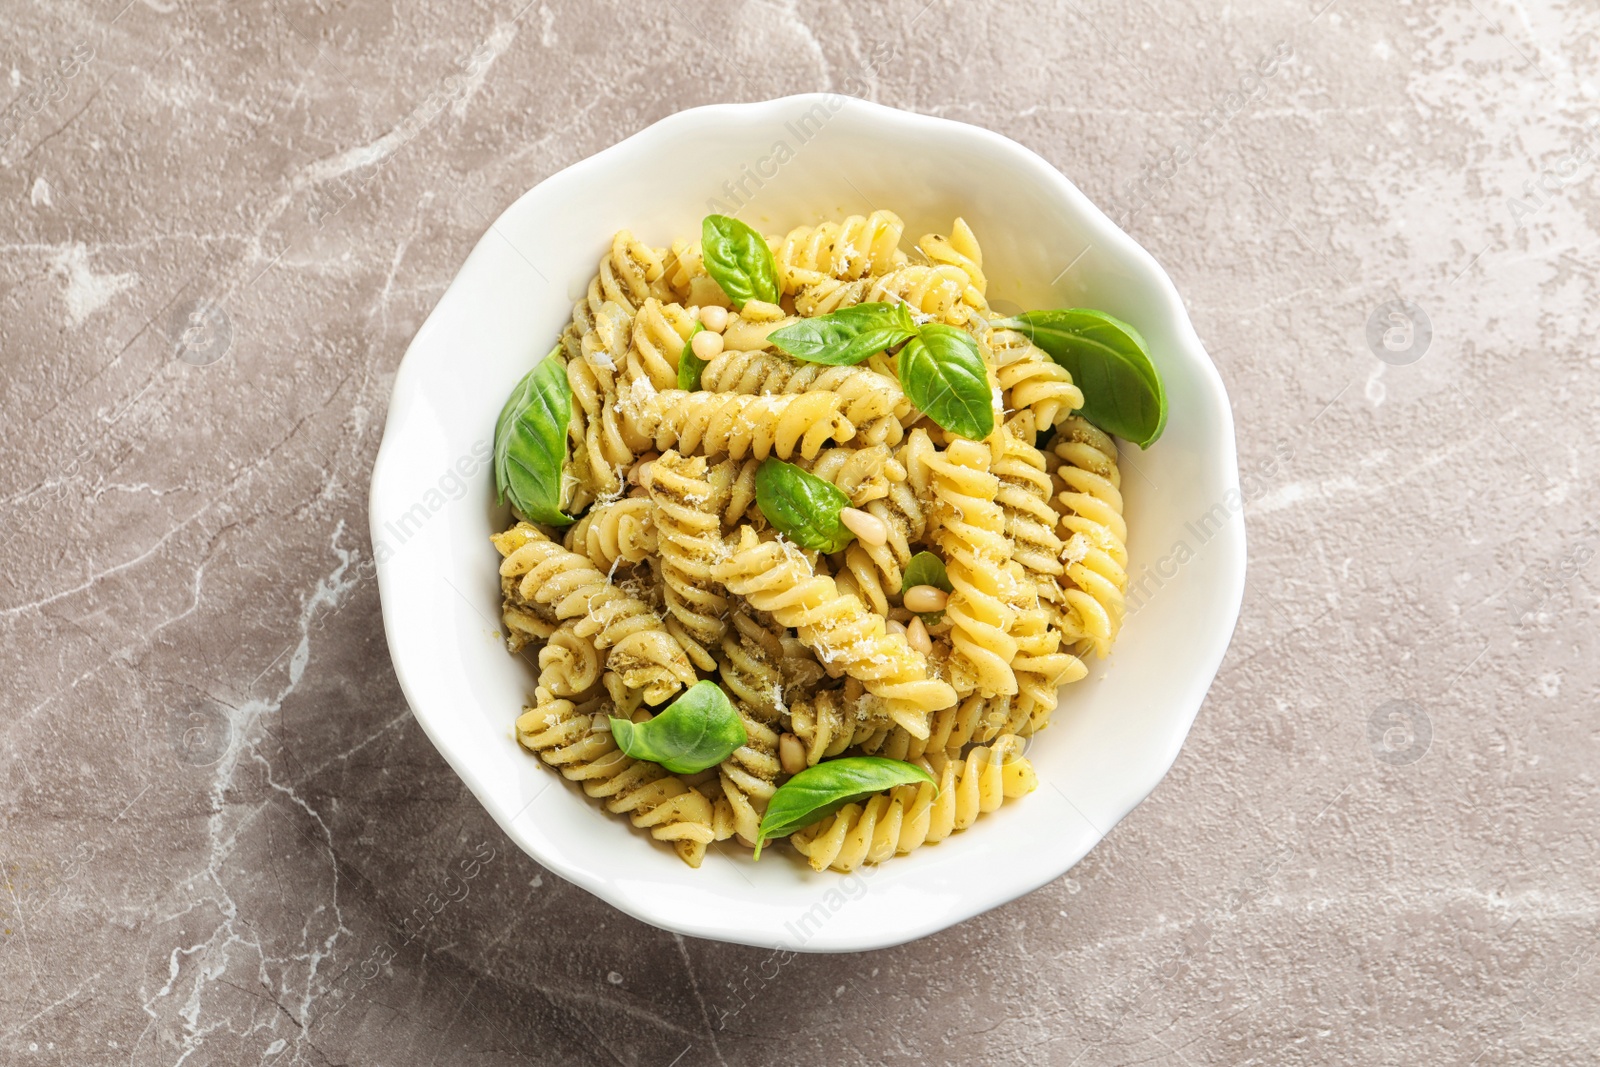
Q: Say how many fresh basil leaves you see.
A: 10